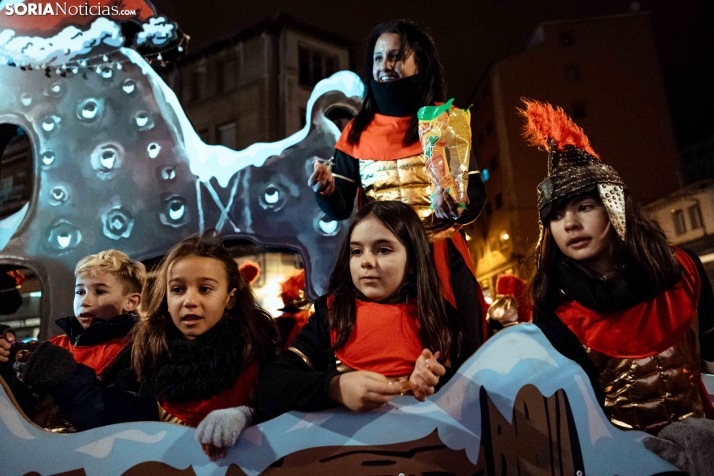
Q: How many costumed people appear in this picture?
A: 5